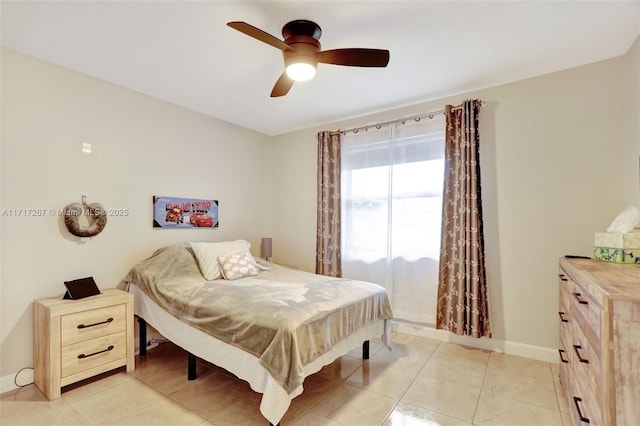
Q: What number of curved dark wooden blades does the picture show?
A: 3